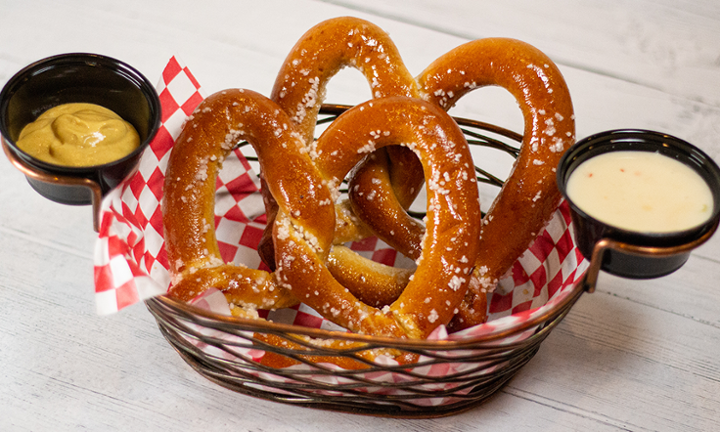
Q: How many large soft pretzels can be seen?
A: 2